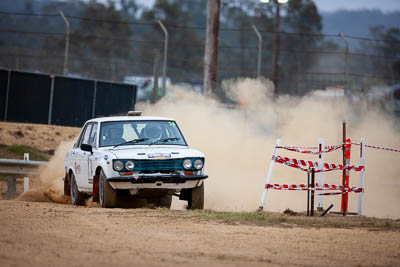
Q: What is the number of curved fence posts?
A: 4